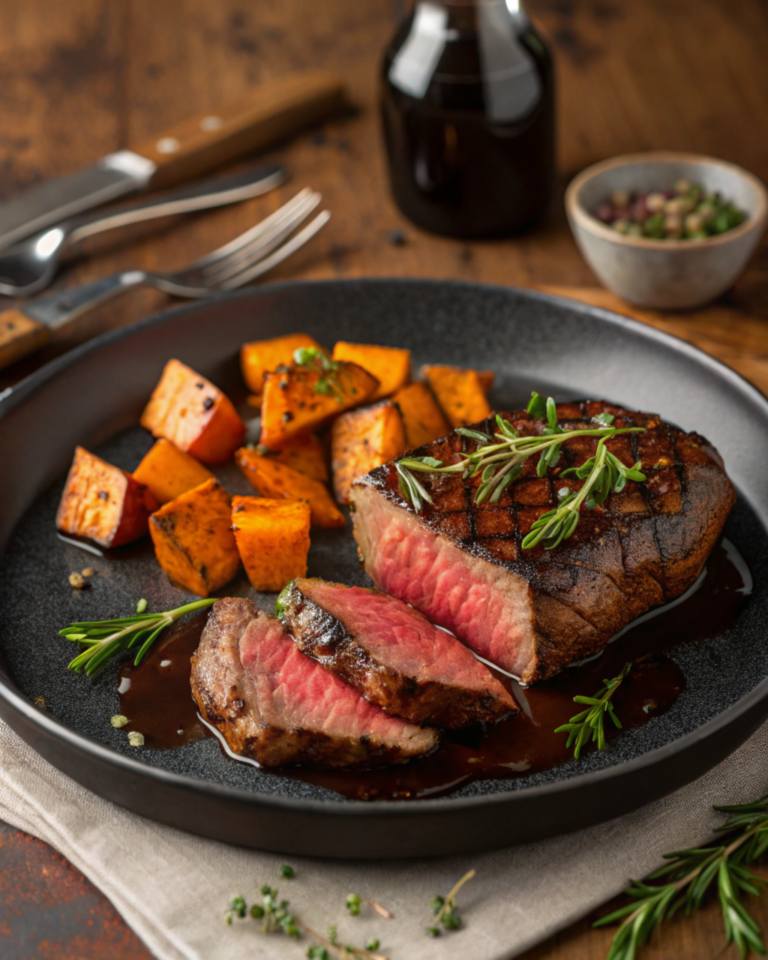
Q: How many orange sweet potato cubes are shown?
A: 13